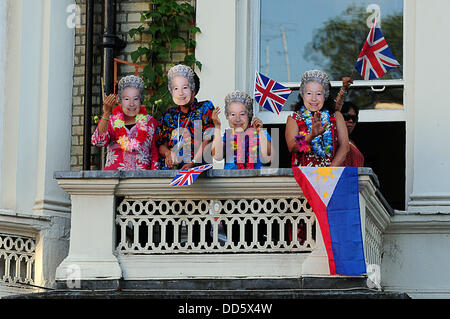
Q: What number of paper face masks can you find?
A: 4